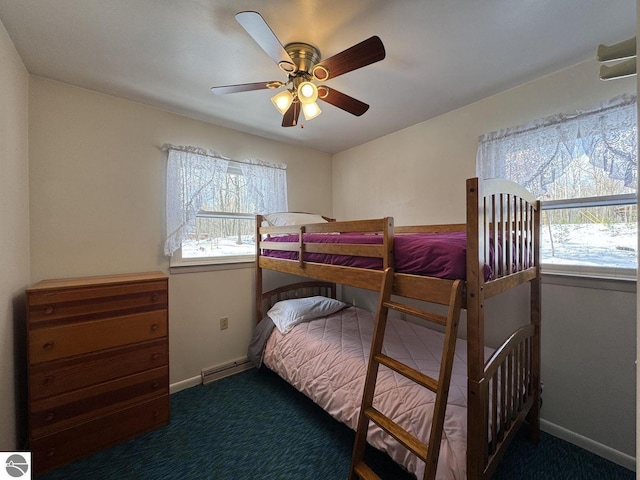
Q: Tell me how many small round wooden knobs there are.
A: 10